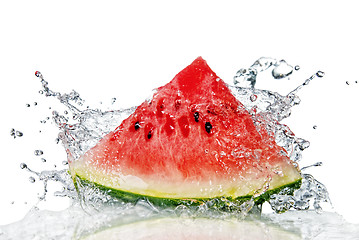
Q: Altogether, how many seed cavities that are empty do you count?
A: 2